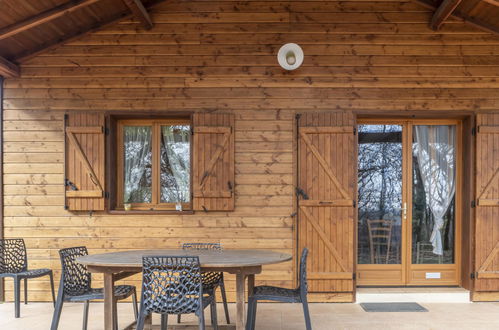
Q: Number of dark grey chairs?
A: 5